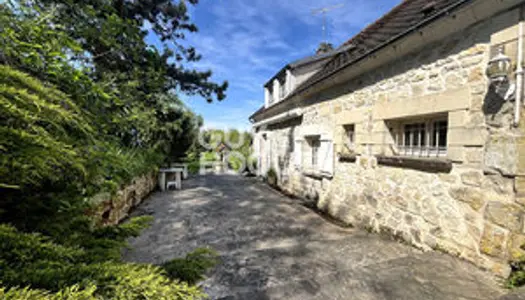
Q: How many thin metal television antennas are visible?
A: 1